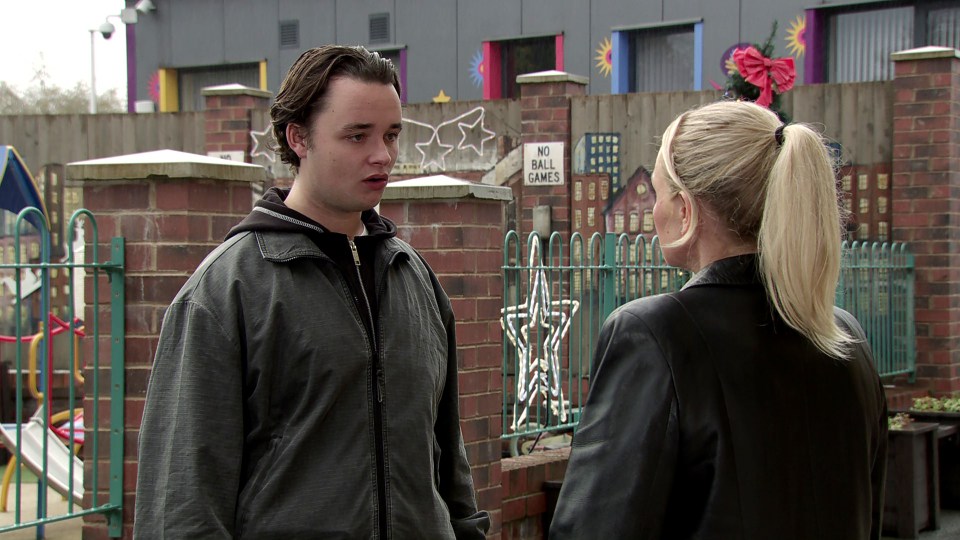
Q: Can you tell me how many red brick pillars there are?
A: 5